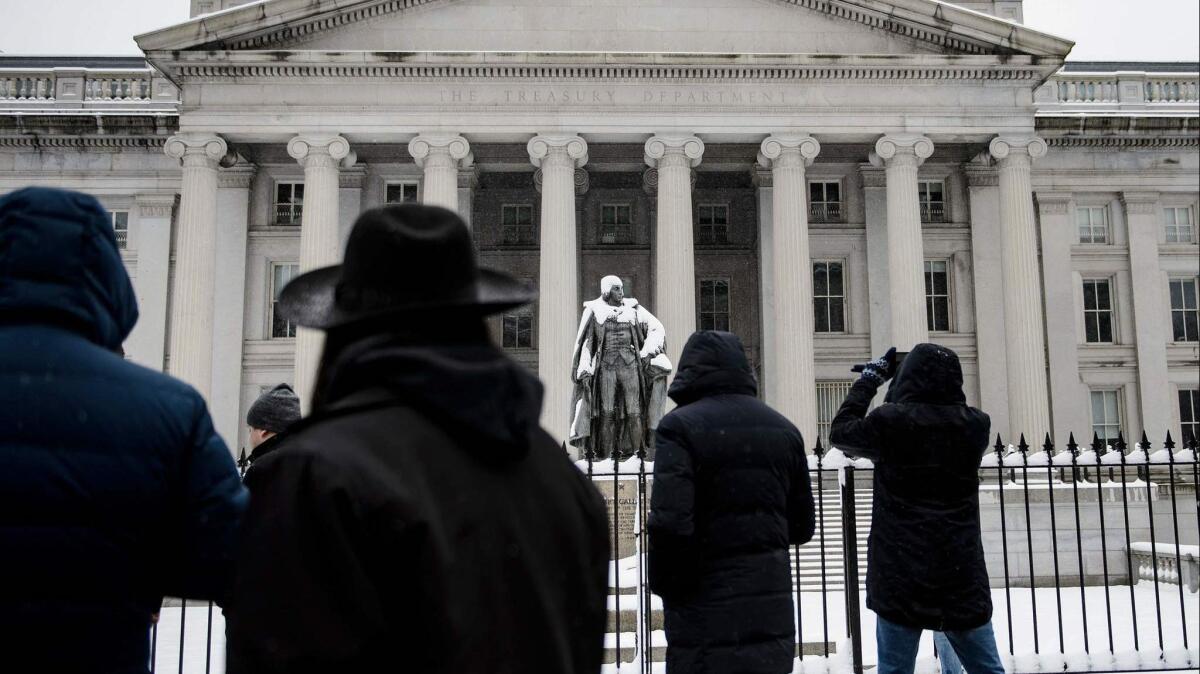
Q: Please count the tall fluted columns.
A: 8